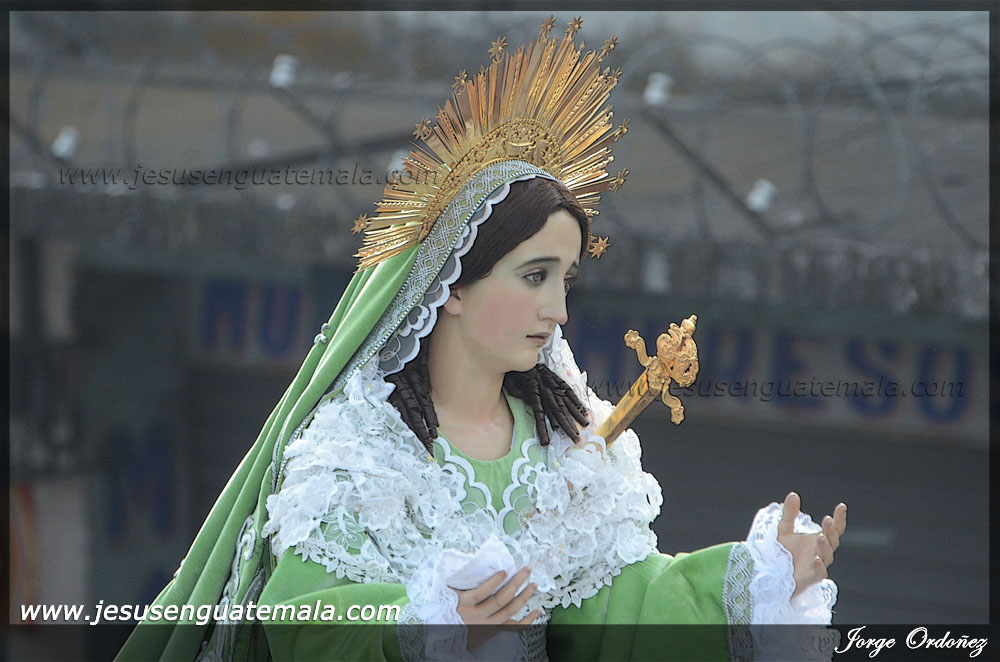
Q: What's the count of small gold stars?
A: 11